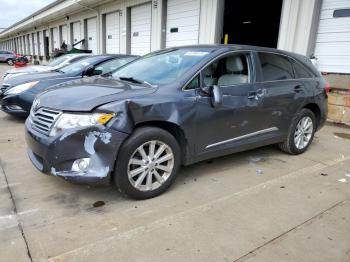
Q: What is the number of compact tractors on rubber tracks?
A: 0